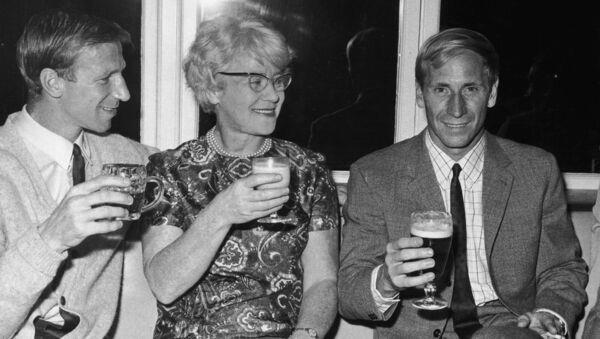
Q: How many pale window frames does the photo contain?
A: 2